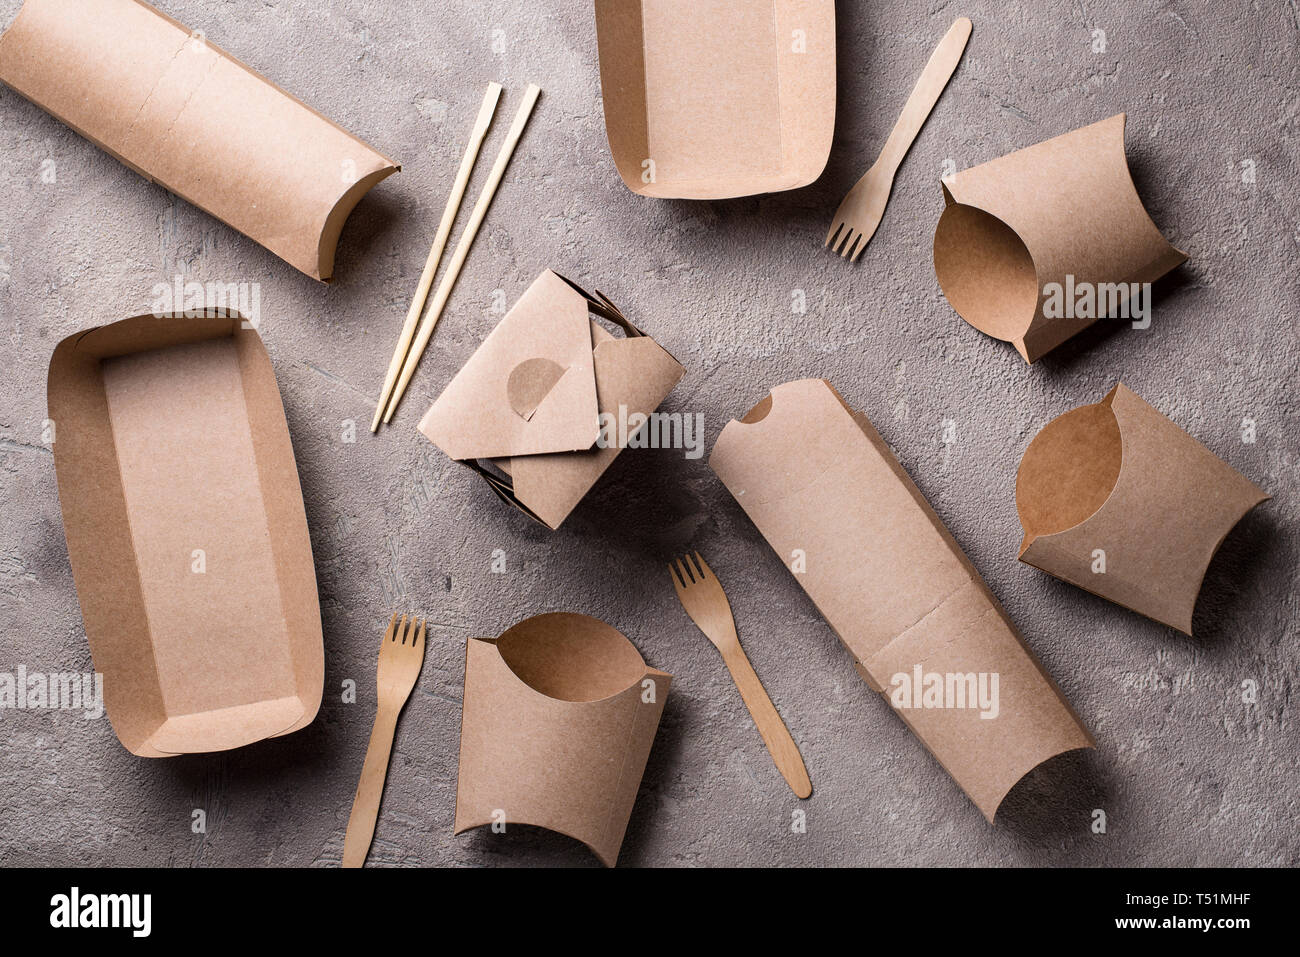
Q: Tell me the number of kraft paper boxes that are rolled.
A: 2